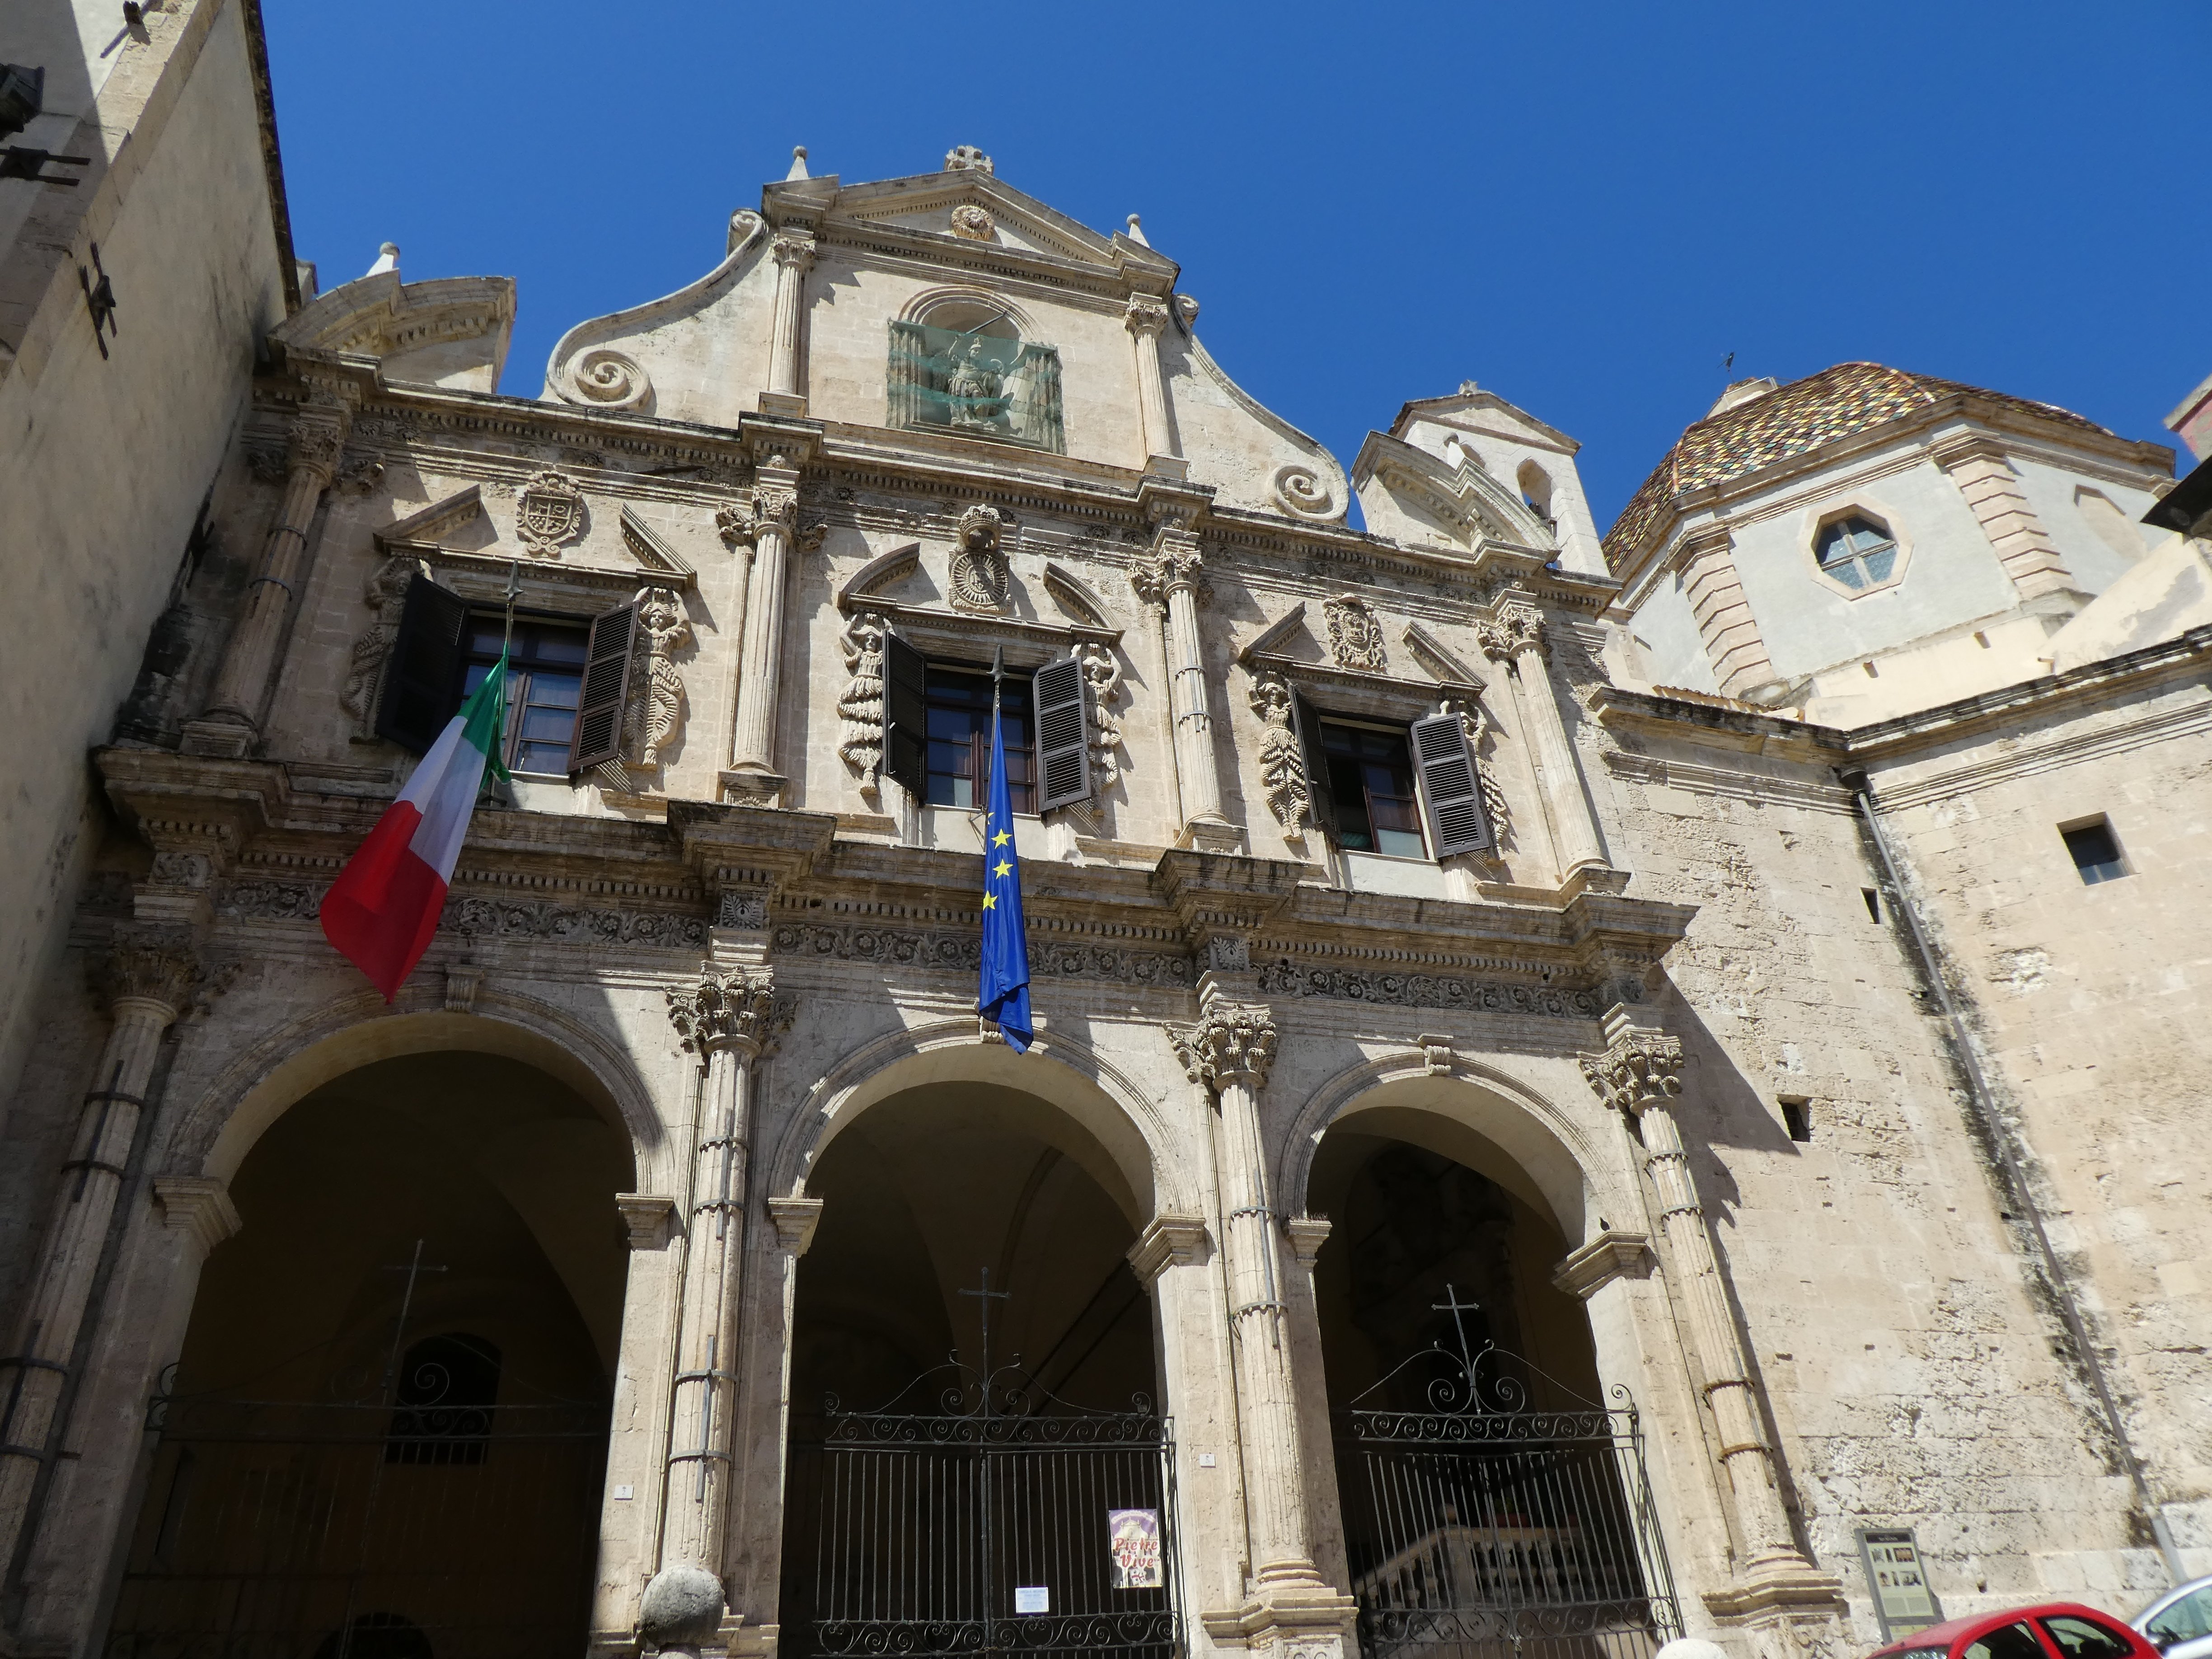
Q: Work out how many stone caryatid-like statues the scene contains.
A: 6